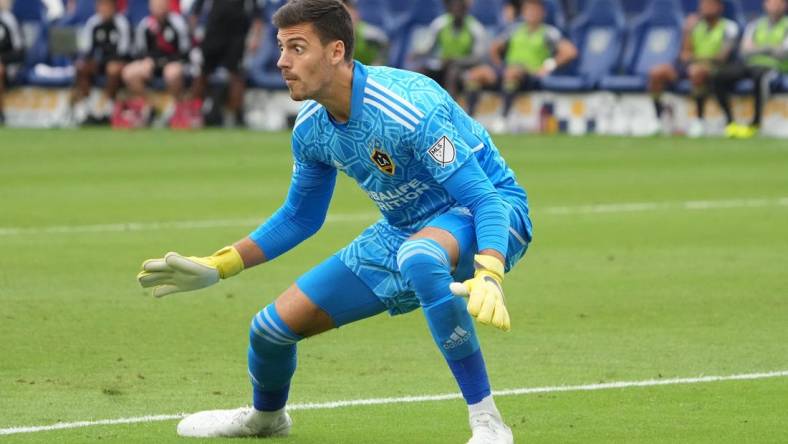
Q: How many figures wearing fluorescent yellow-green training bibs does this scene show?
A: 5